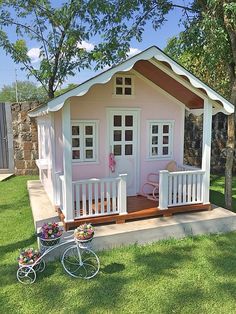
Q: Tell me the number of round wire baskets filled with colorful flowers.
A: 3